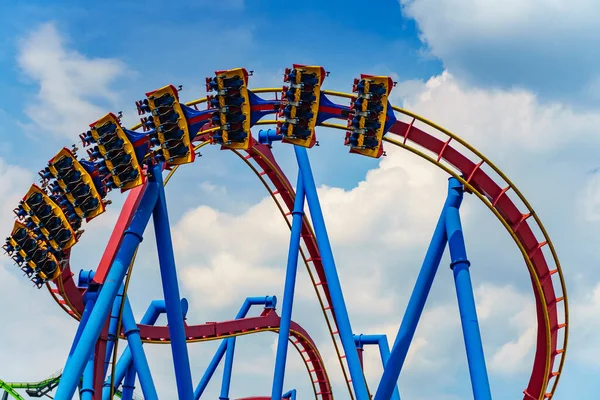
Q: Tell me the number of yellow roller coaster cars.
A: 8